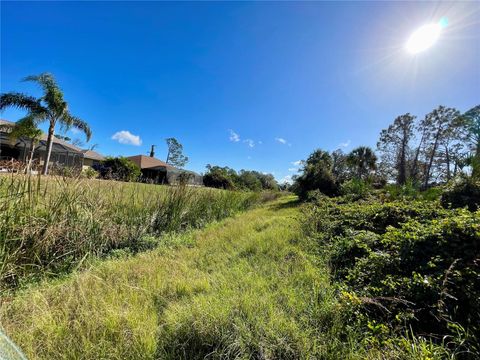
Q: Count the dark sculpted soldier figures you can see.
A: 0